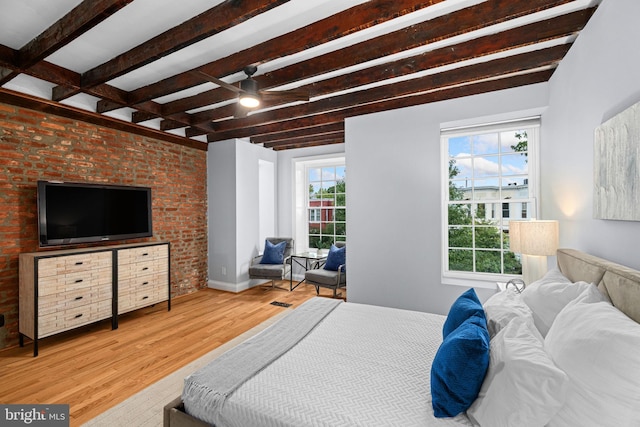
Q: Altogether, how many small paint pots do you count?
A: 0